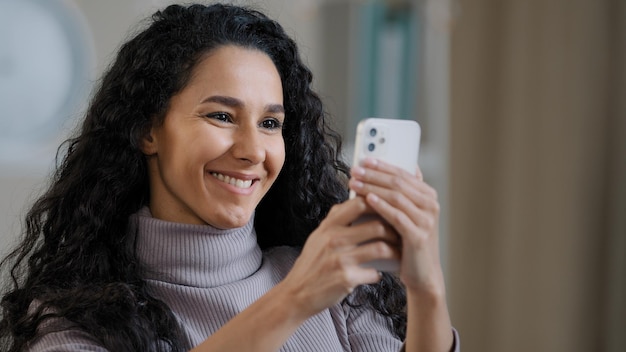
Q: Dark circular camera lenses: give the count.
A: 2